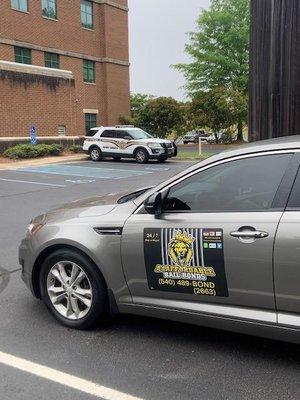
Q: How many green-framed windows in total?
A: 7